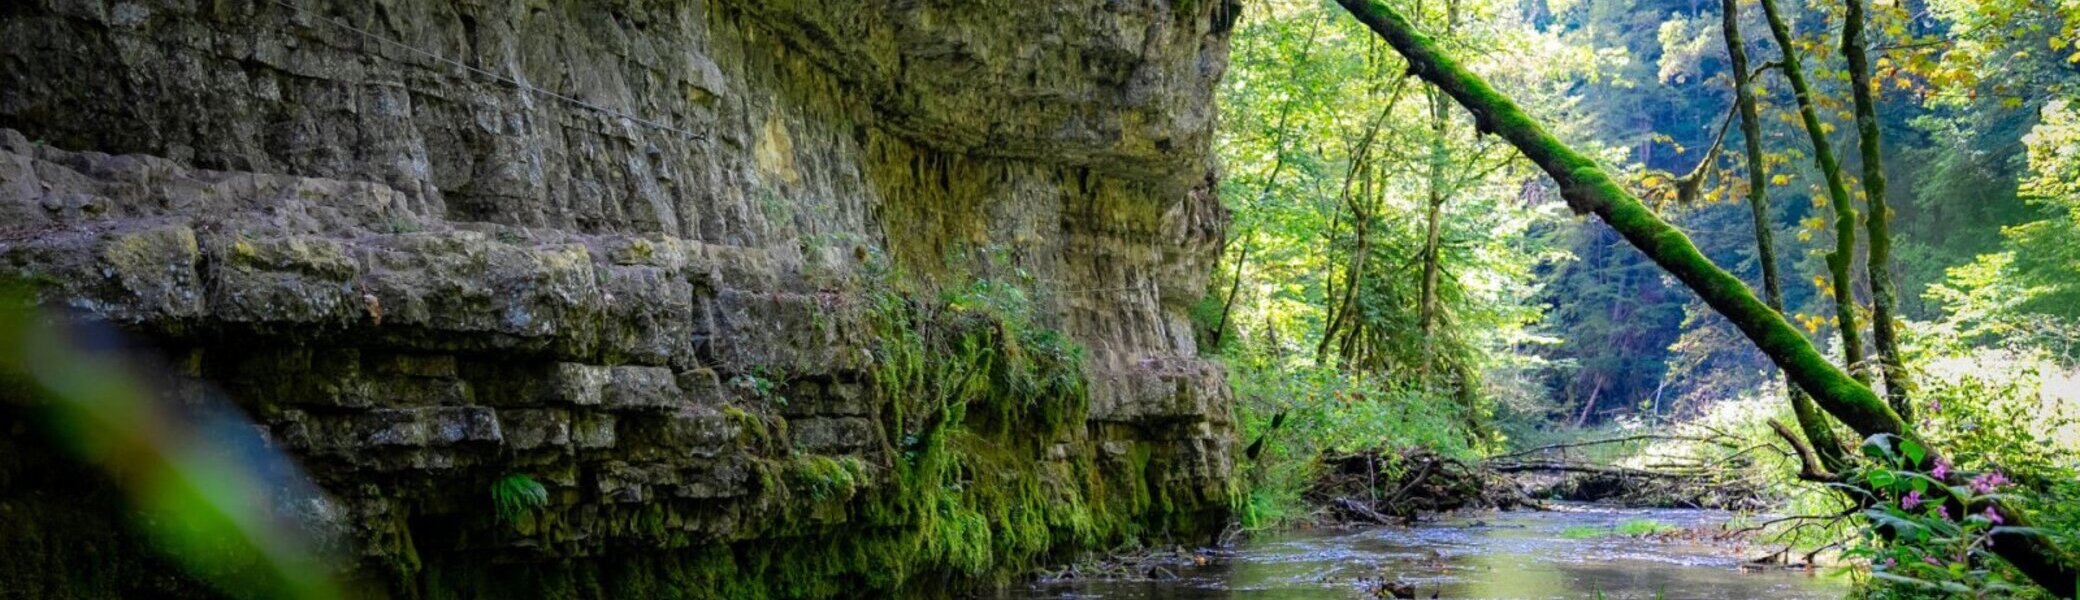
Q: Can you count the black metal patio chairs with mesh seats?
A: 0